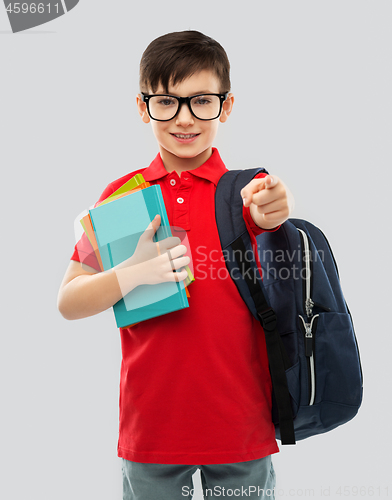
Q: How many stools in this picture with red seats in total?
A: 0